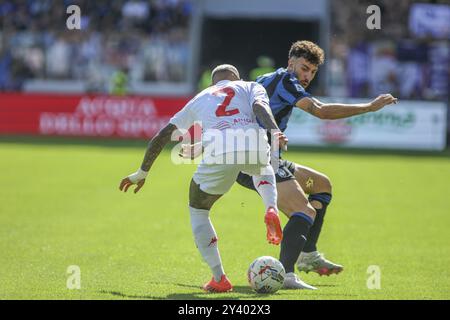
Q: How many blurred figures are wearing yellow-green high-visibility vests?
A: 3